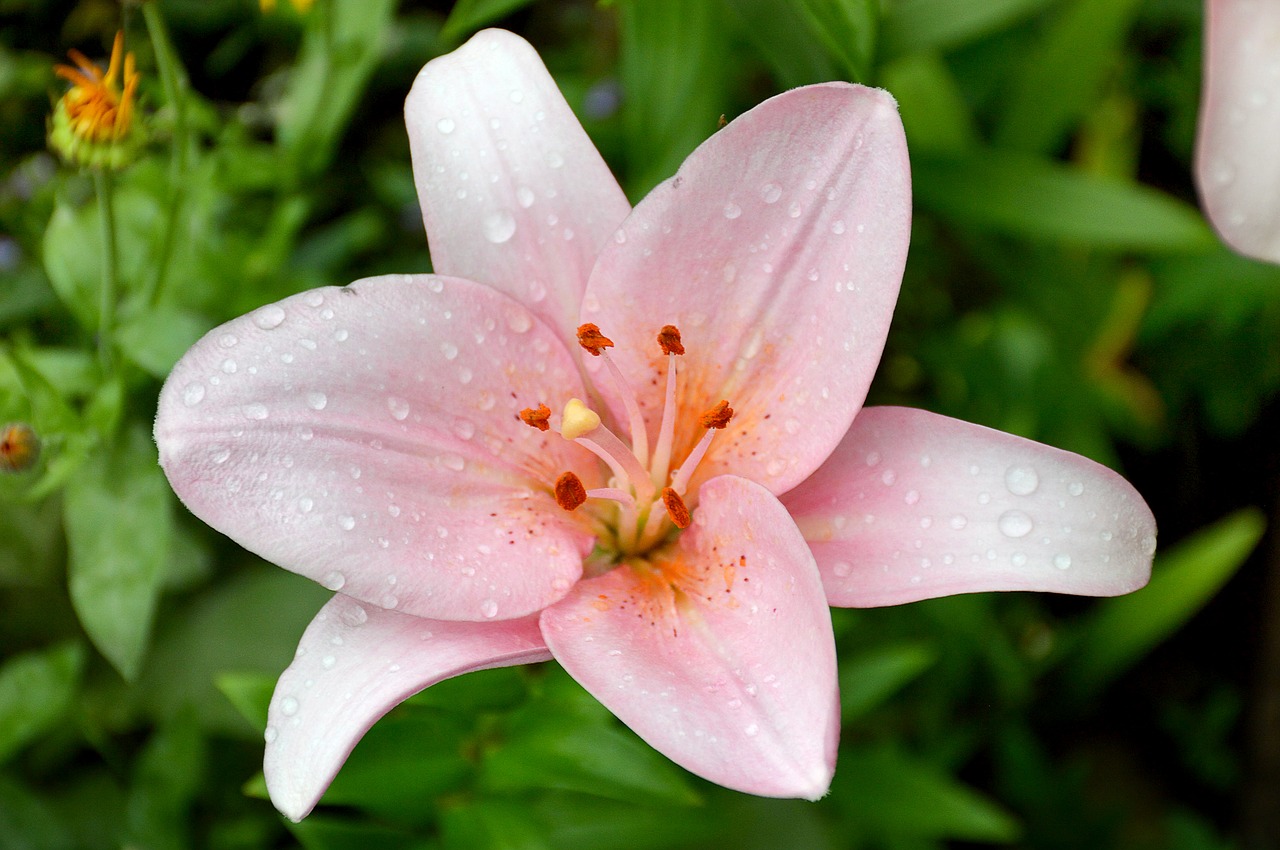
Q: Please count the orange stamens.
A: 6